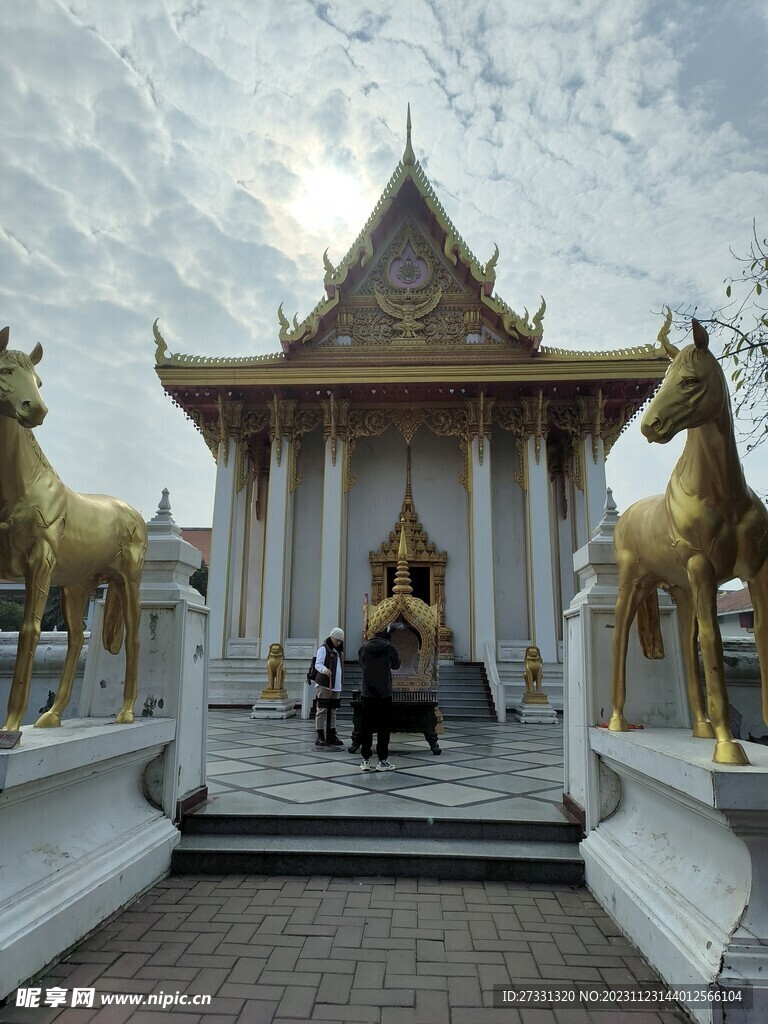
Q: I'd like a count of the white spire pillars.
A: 2